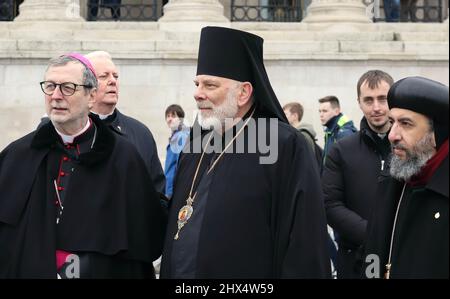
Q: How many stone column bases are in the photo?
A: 3